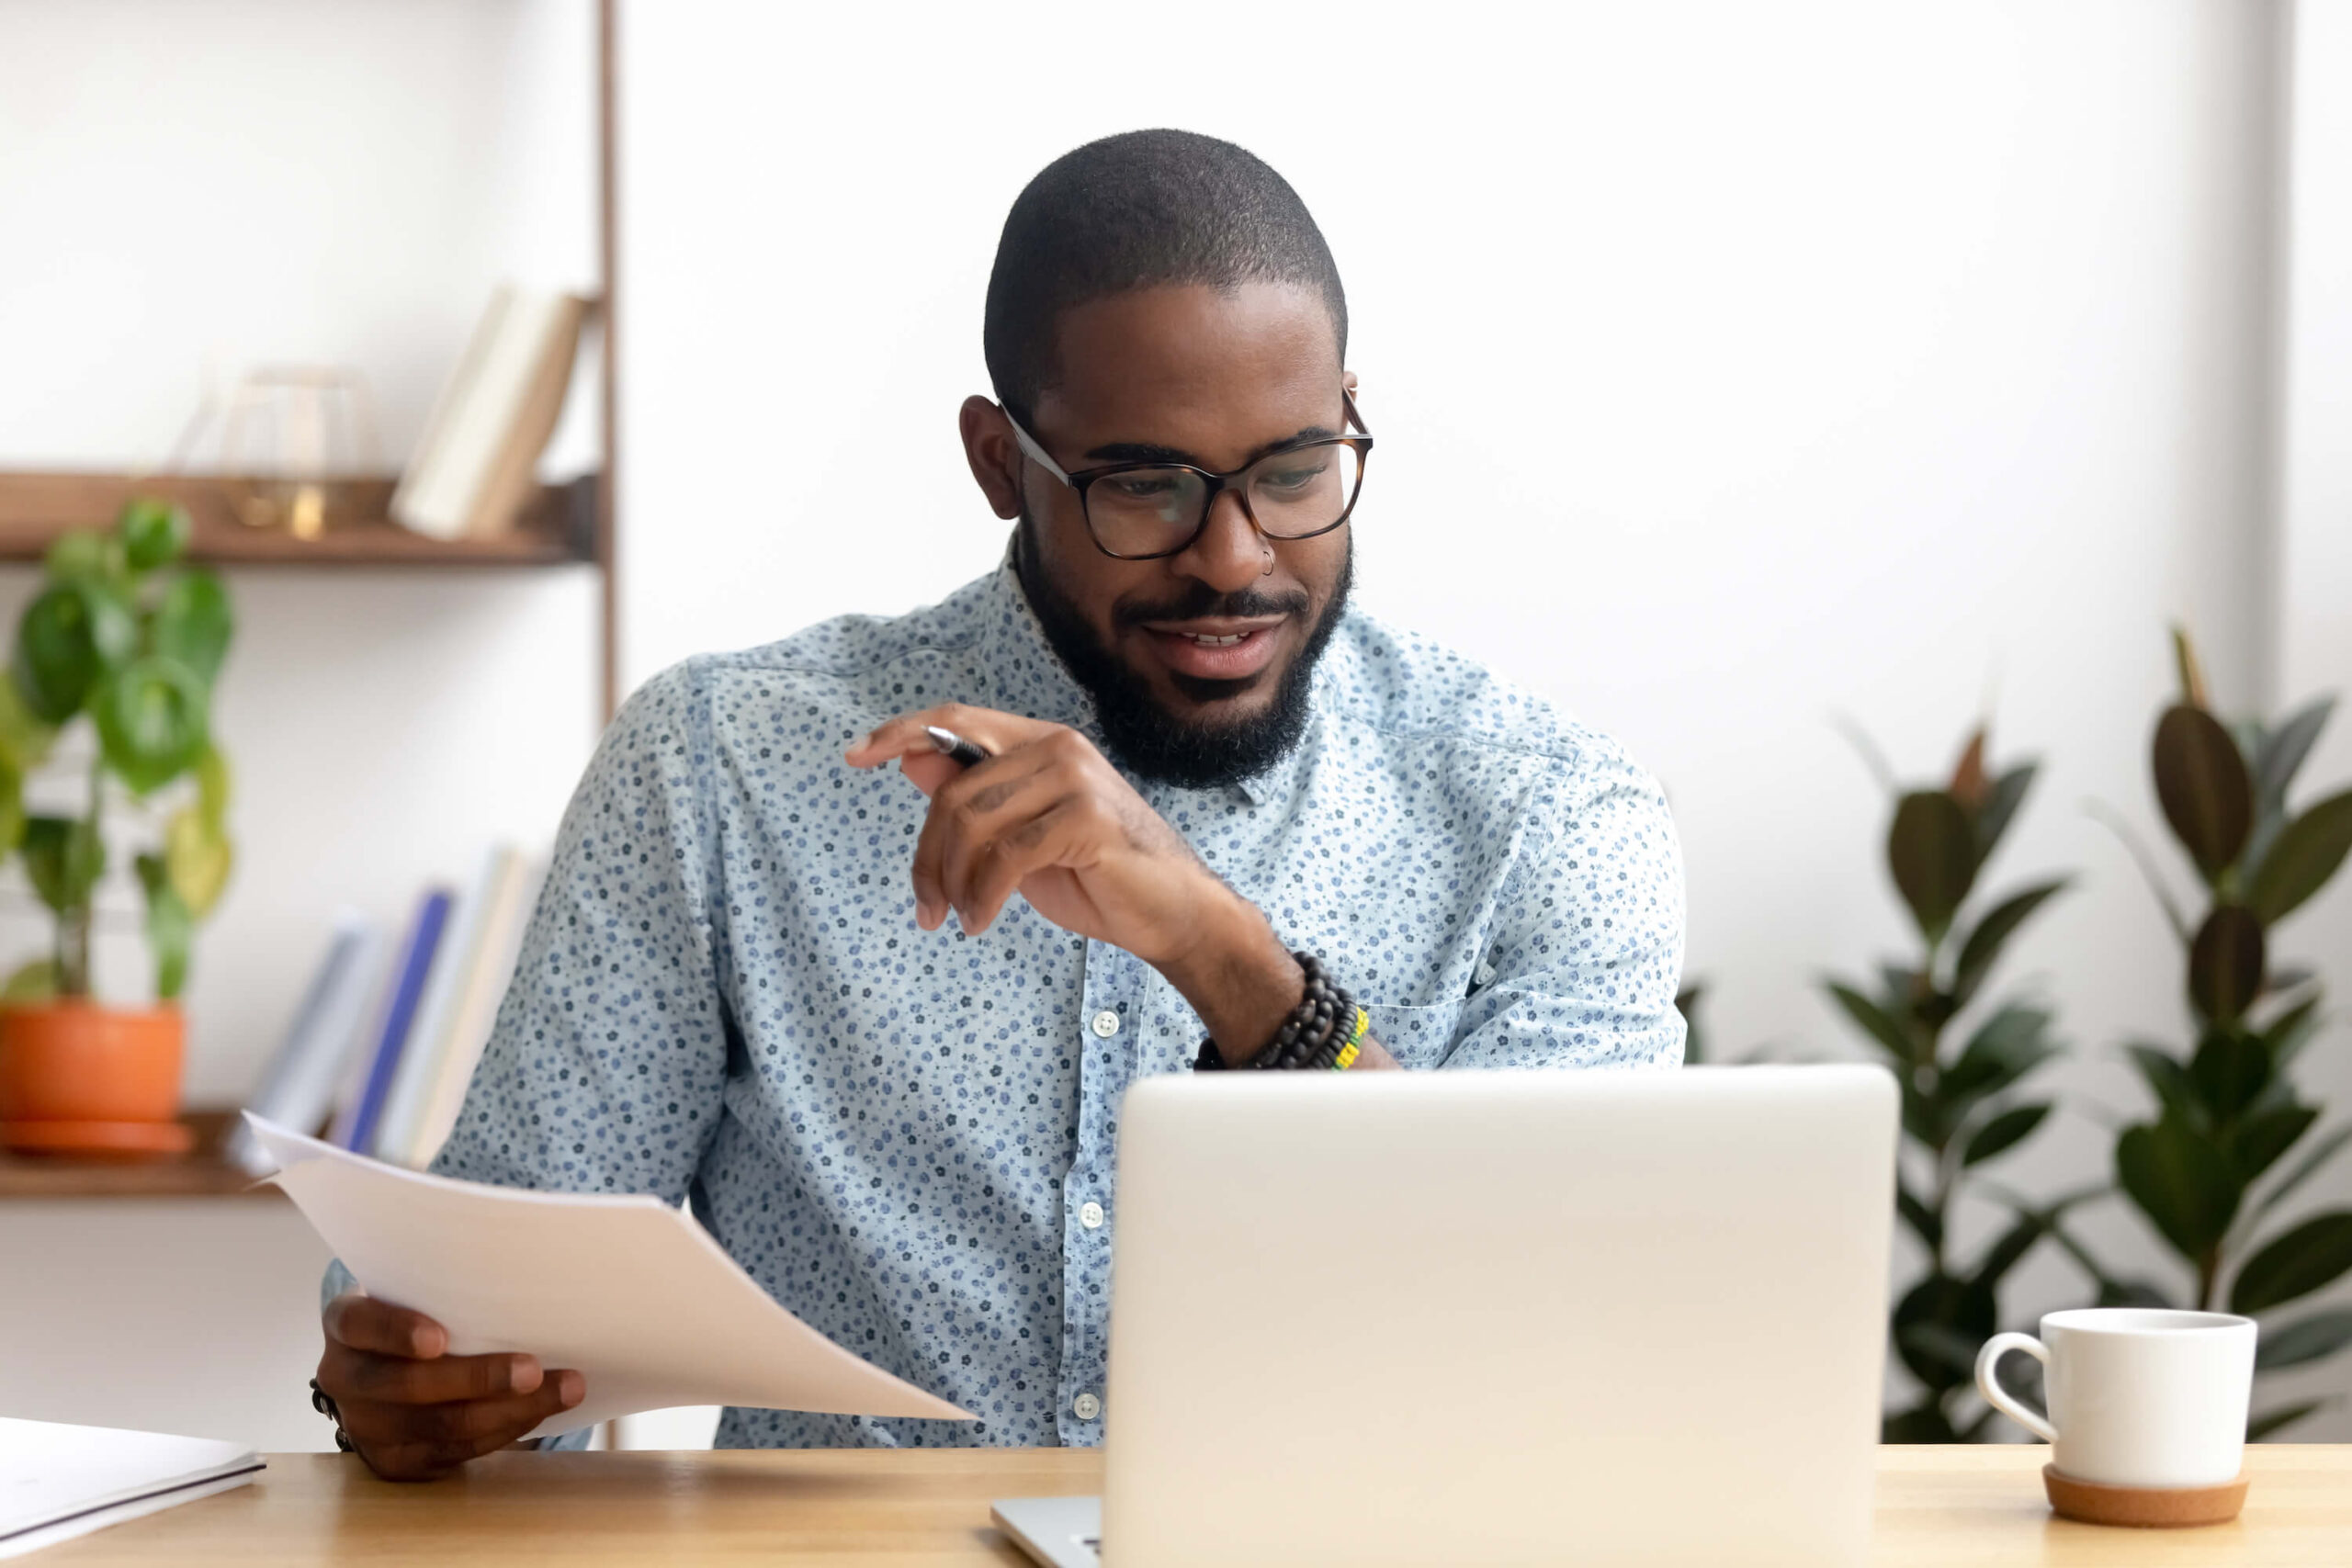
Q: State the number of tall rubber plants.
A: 2